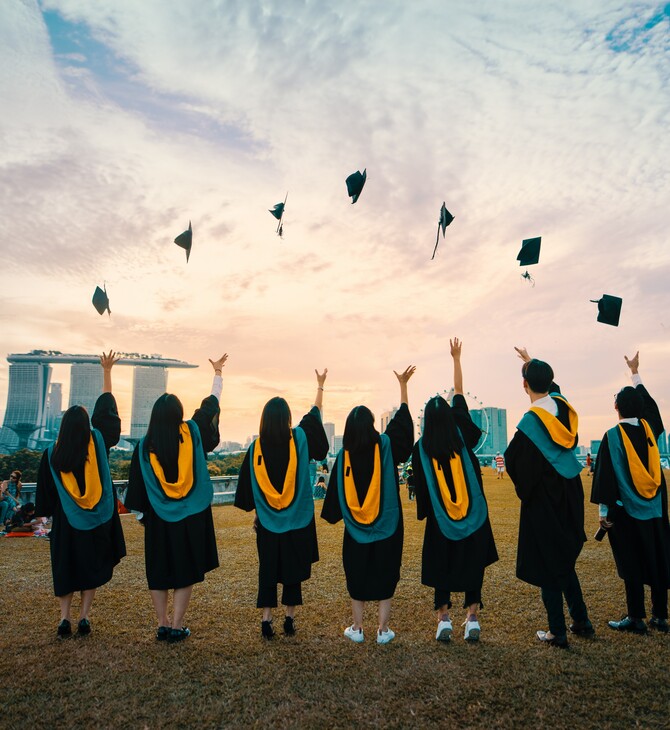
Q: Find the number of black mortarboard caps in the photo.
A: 7